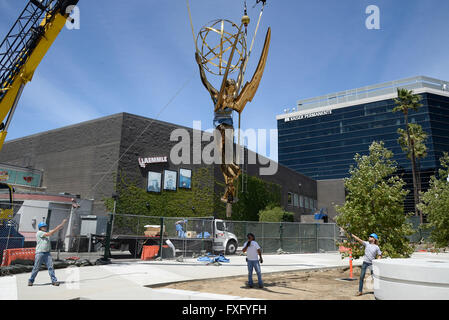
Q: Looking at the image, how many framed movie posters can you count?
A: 3